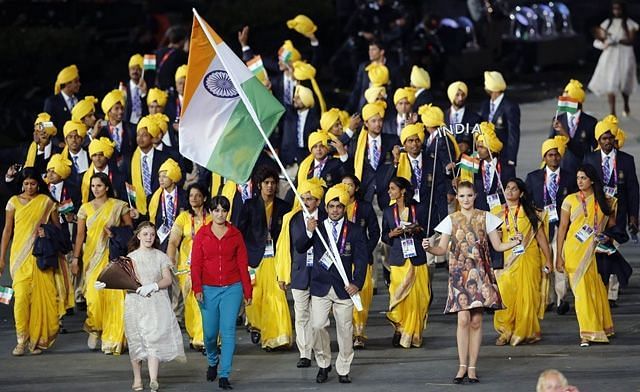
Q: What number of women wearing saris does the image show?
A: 8